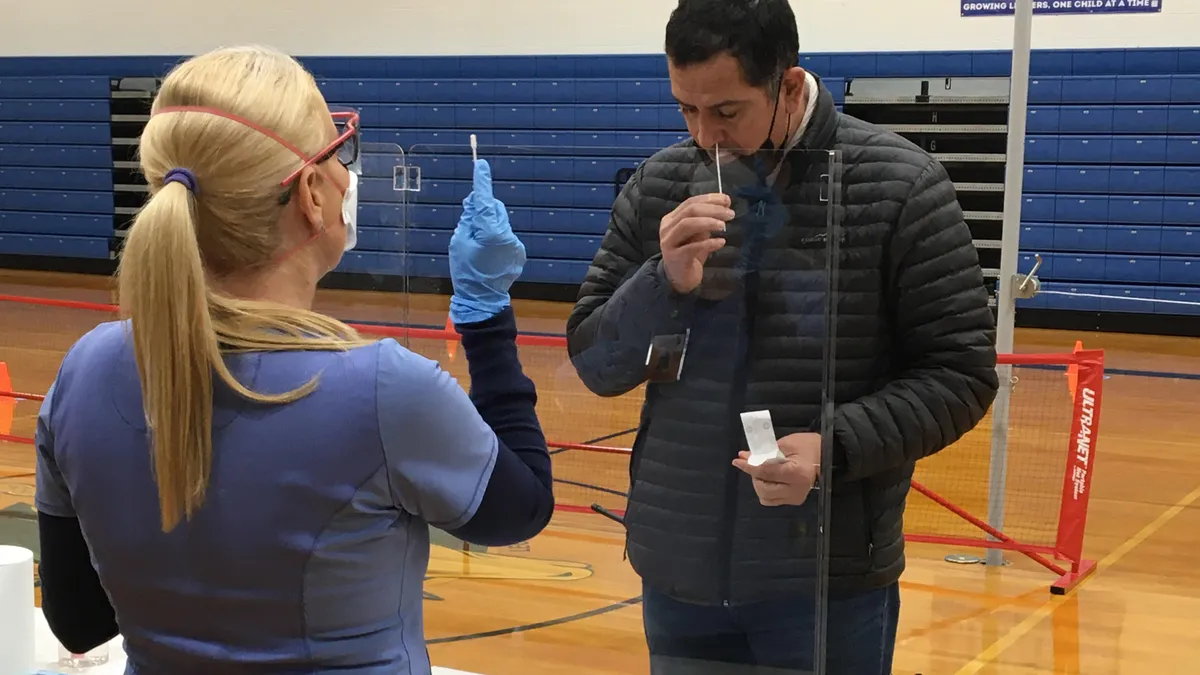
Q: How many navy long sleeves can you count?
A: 2